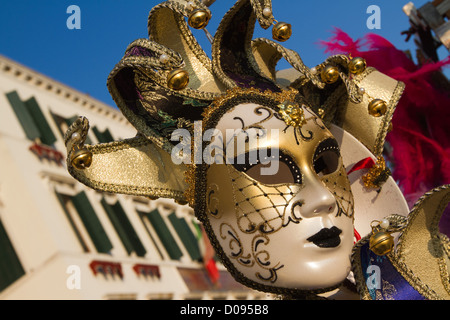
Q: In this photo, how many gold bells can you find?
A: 8